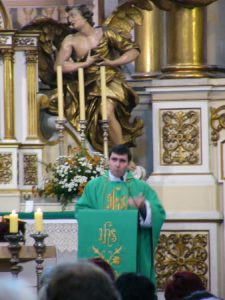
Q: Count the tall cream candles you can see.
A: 3